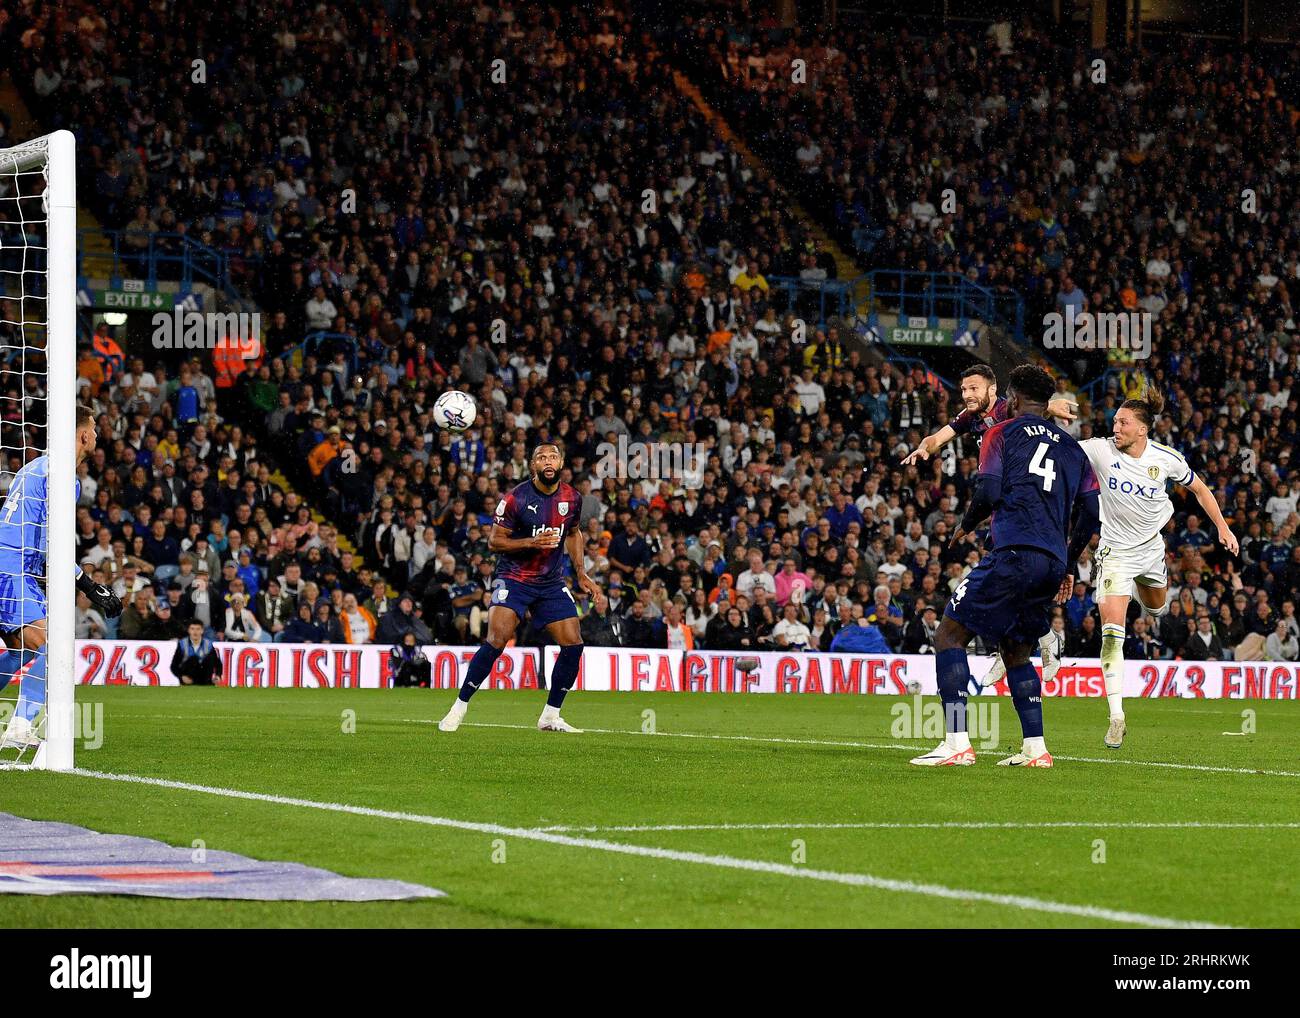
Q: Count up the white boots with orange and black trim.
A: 2